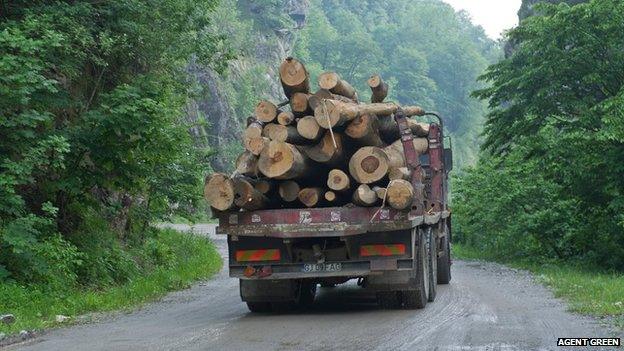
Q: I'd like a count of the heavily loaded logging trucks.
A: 1